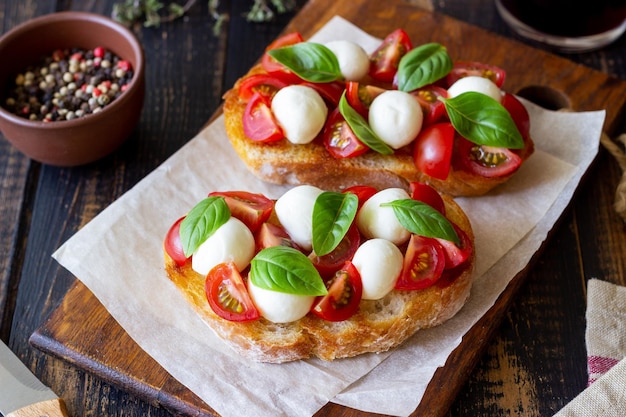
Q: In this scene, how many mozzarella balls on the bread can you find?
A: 9